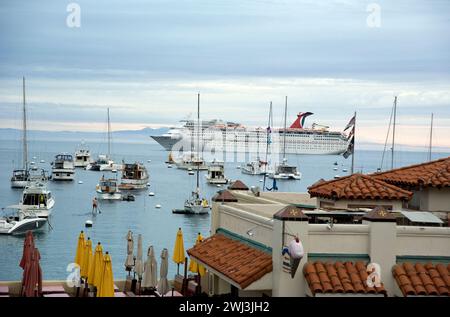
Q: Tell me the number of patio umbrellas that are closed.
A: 12